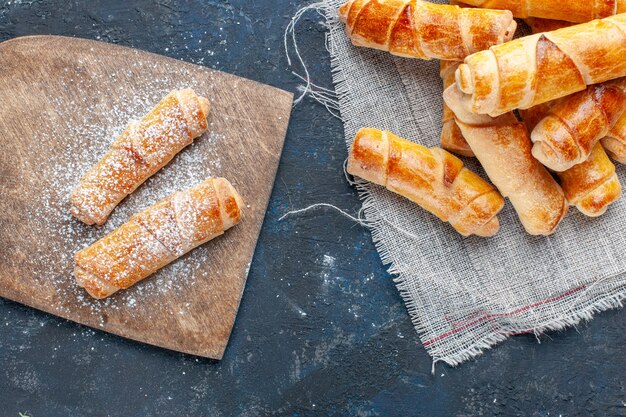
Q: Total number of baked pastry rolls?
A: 12